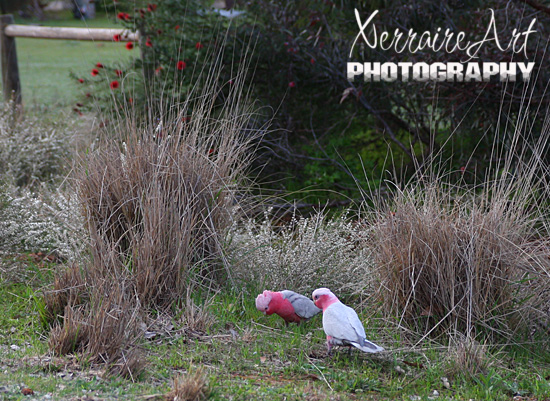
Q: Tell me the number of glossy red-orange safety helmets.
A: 0